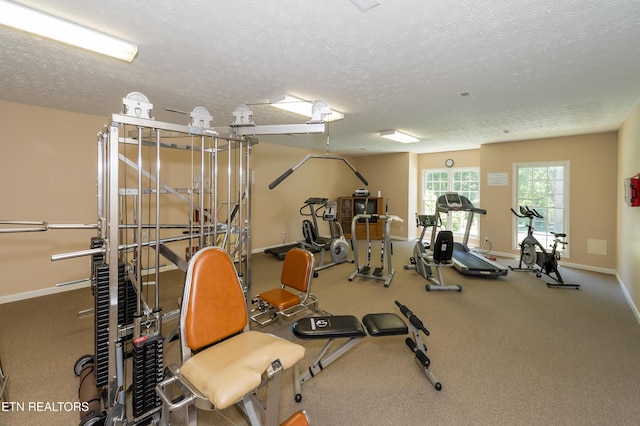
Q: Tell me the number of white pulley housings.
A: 4